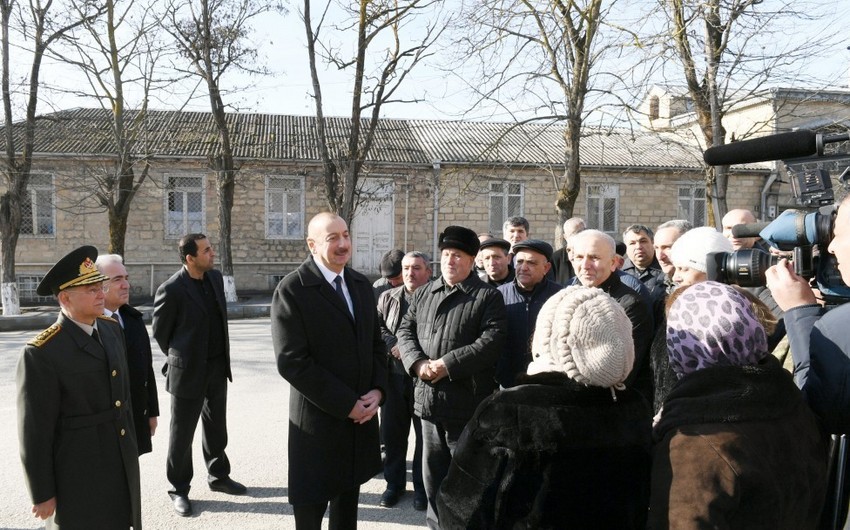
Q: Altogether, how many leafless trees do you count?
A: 6